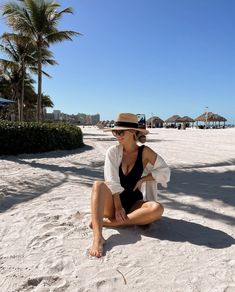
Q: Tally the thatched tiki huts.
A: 4